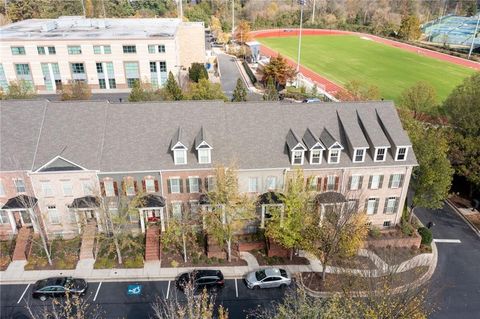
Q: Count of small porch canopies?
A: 6